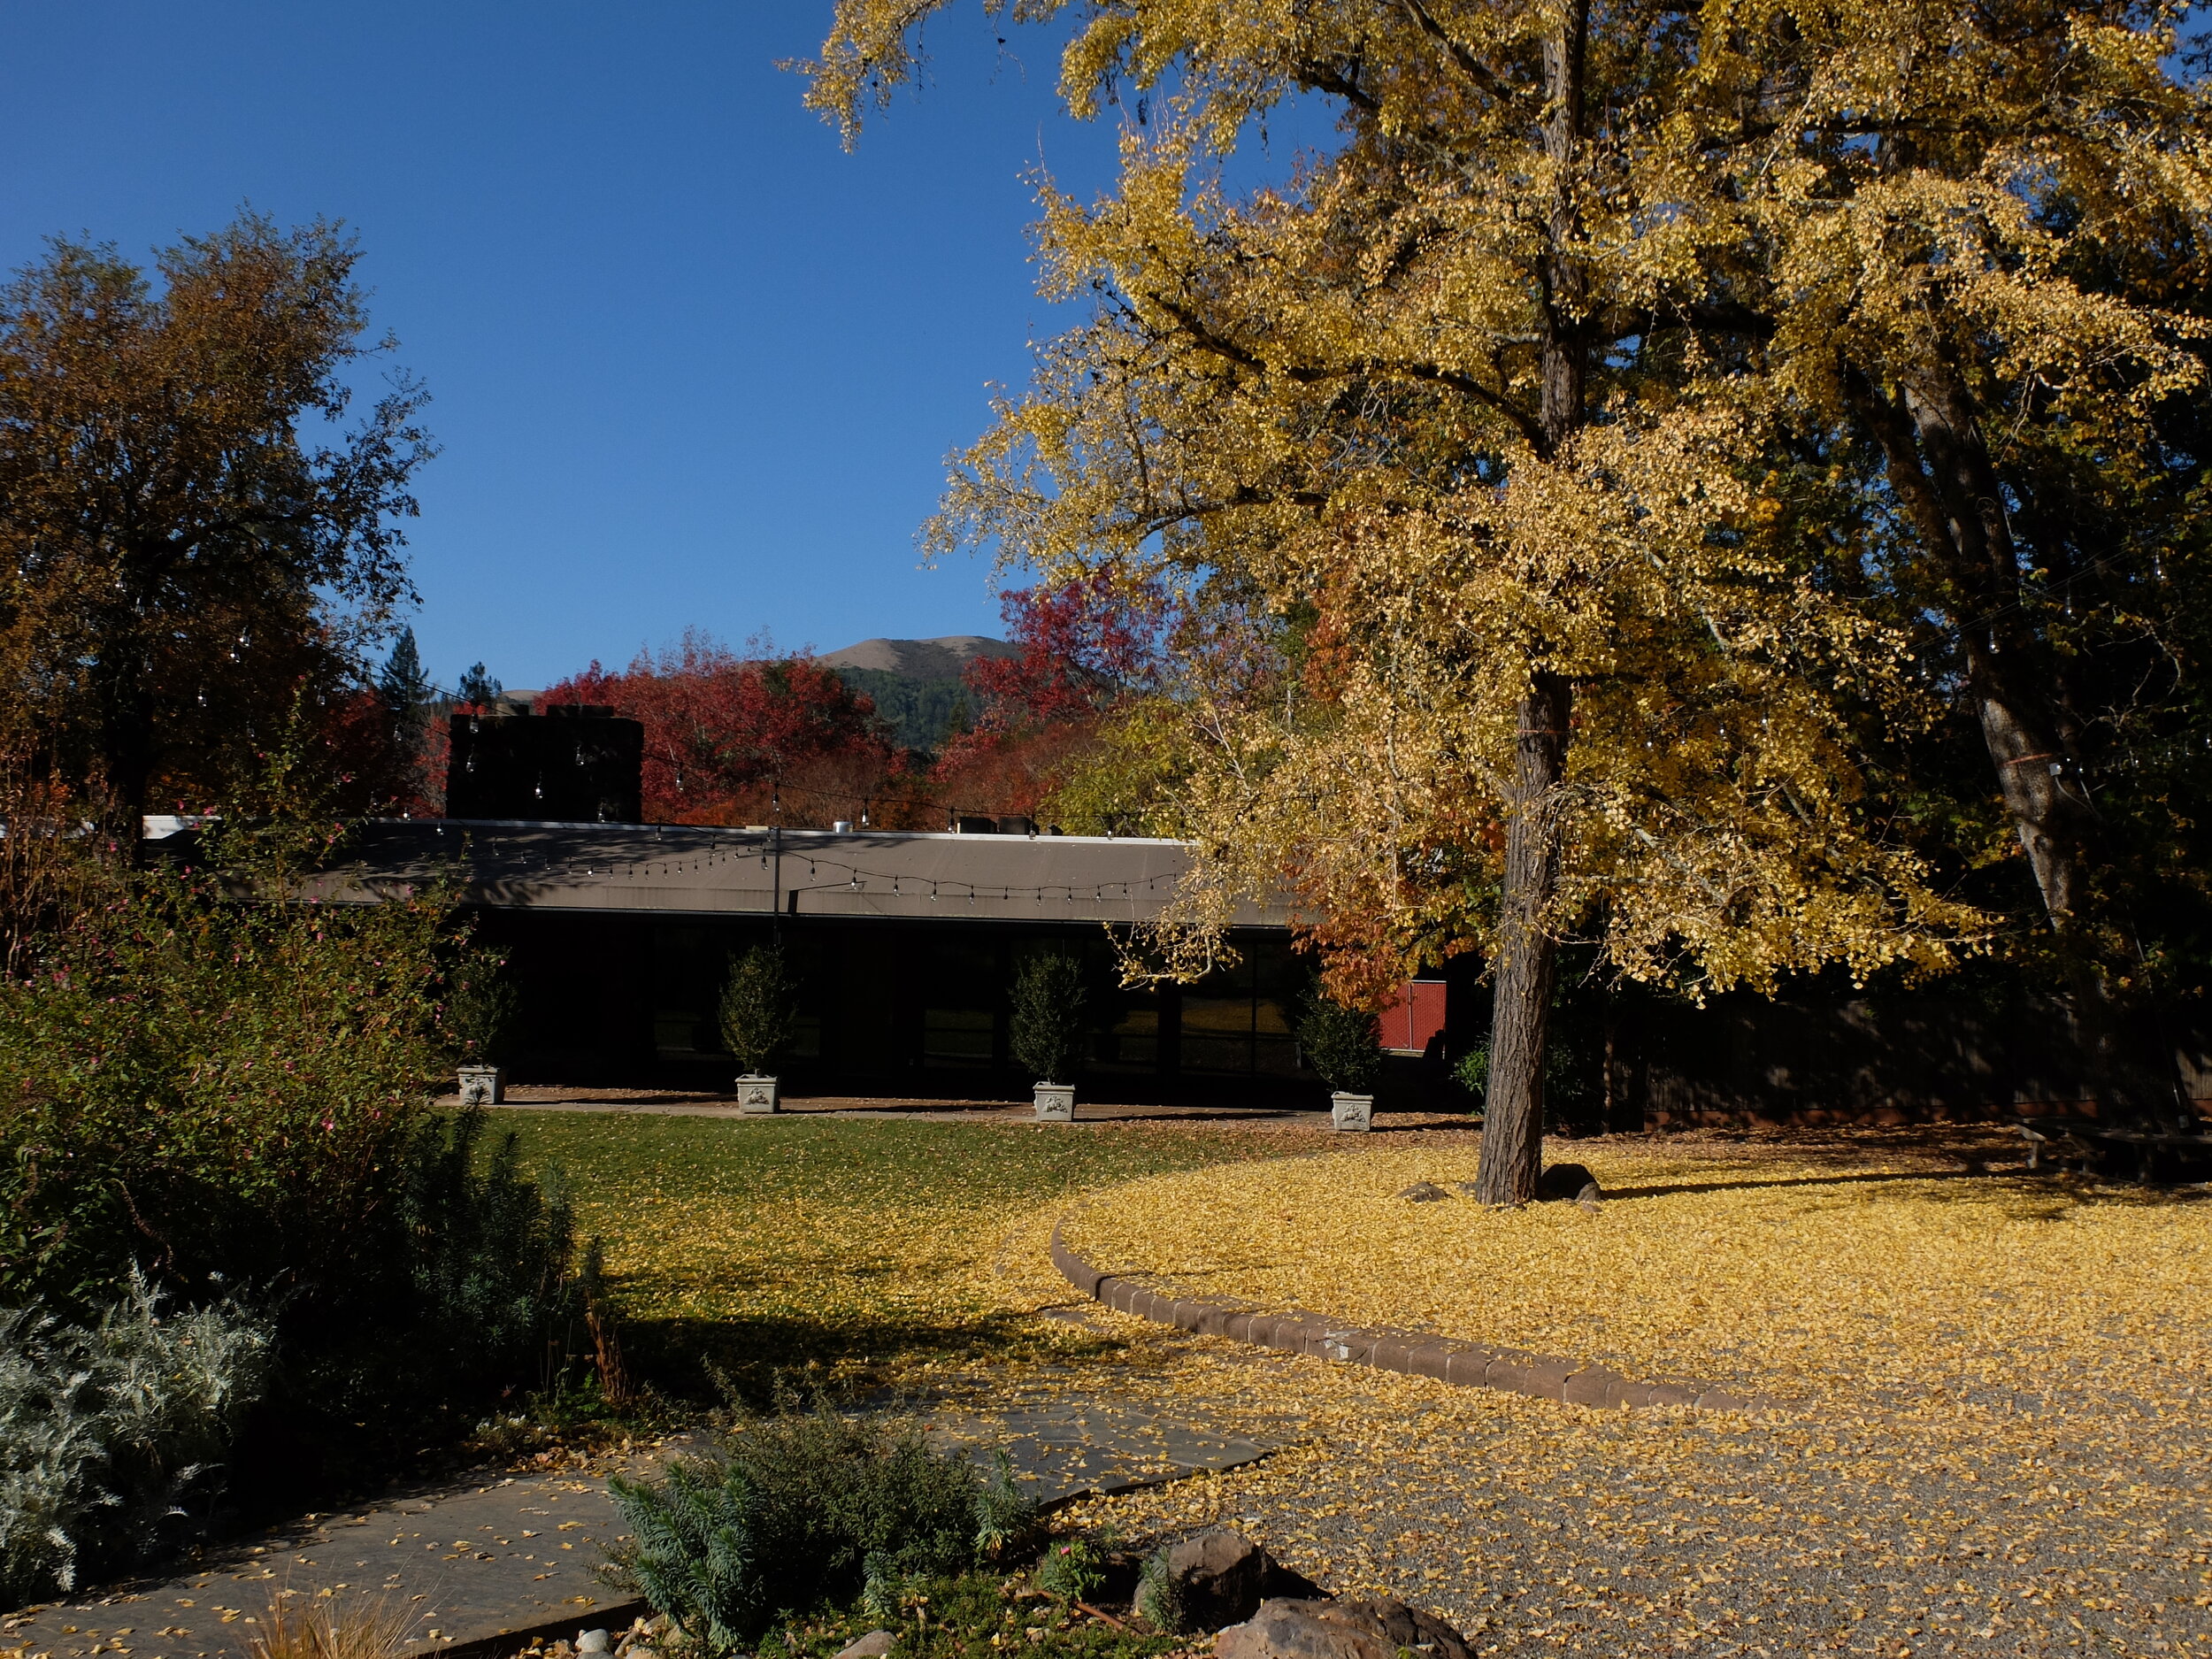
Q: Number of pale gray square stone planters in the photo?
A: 4